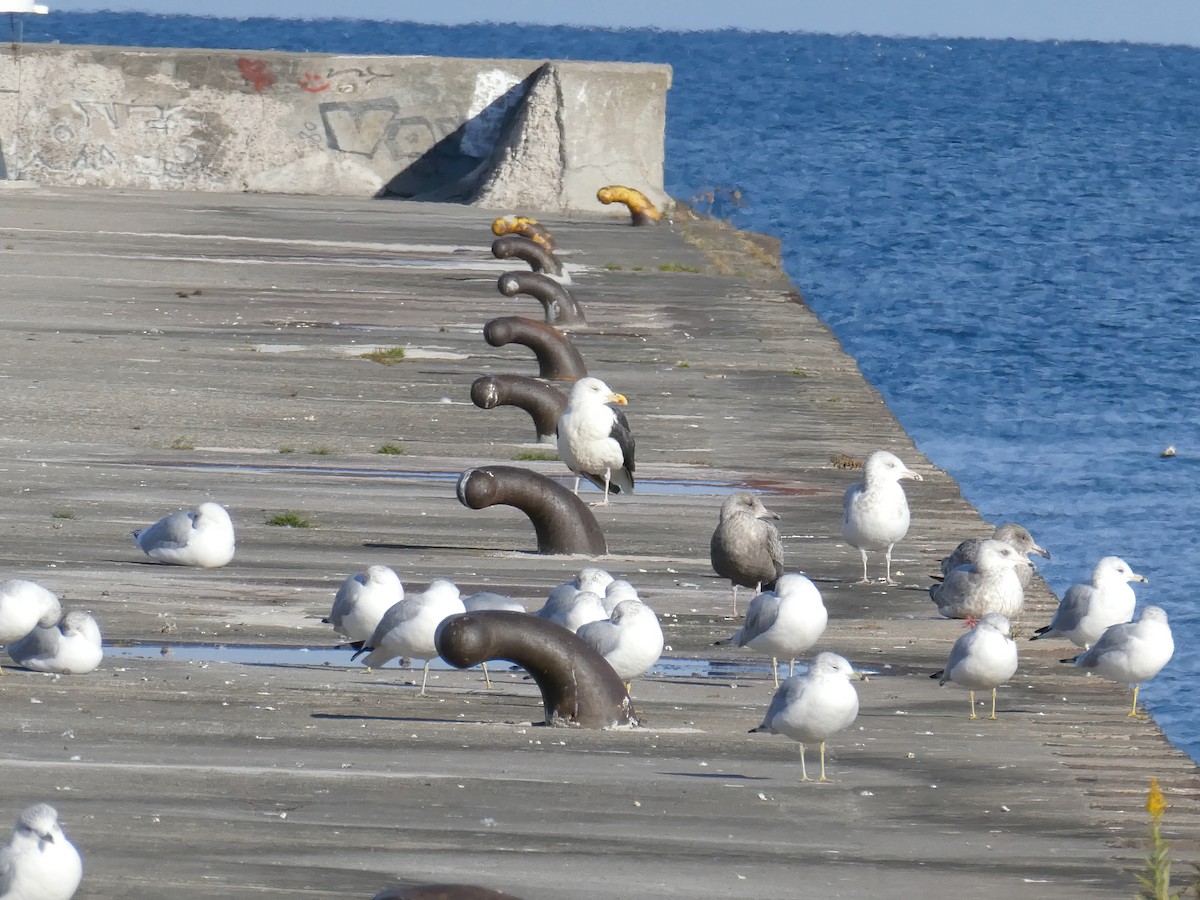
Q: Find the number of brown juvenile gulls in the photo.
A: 2